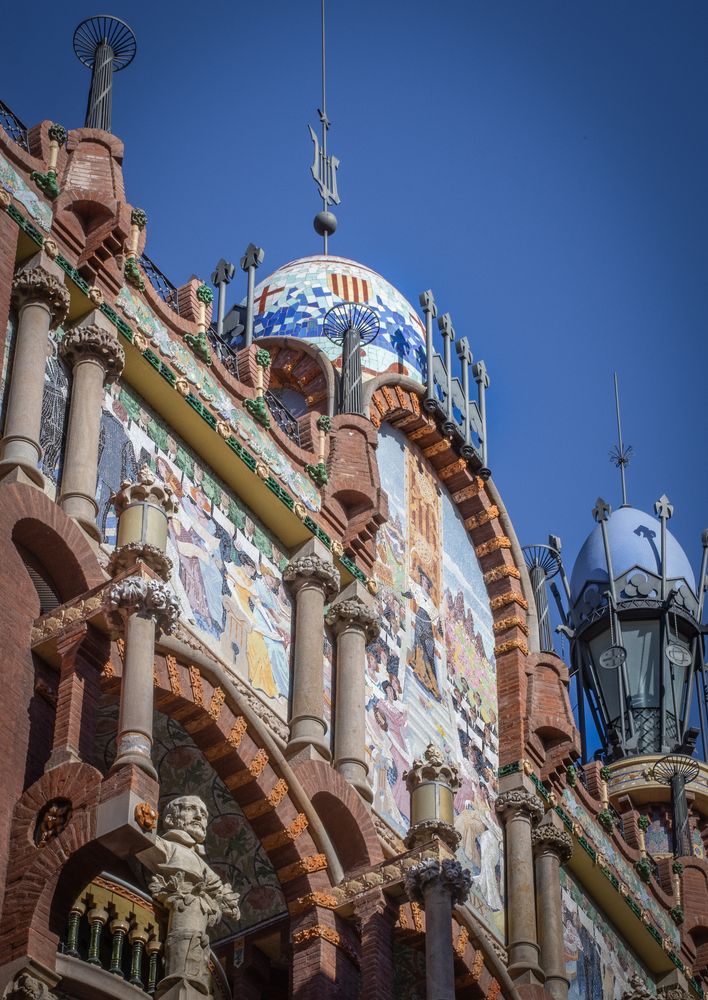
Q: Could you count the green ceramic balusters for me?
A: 5